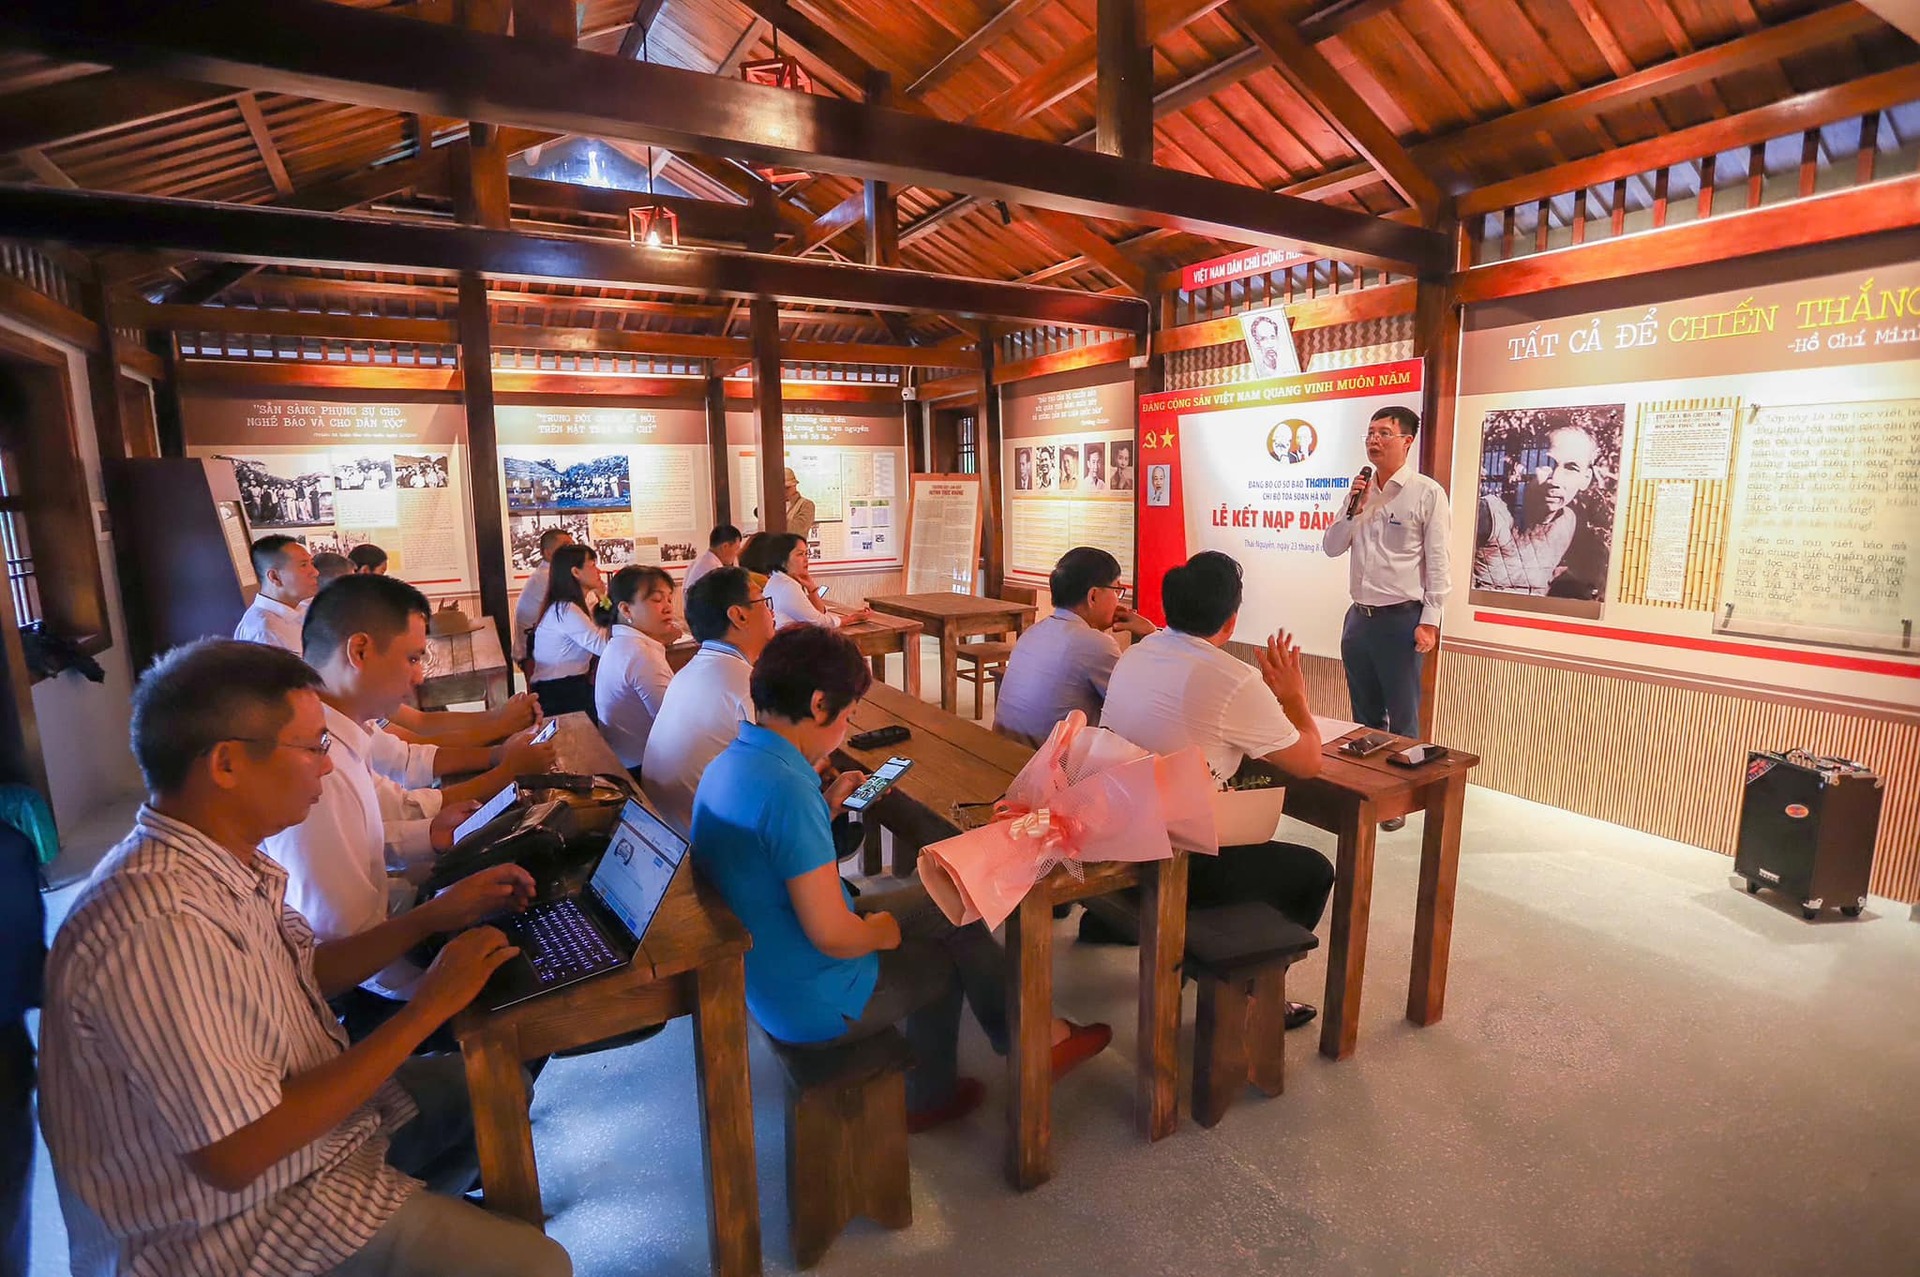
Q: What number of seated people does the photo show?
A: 15